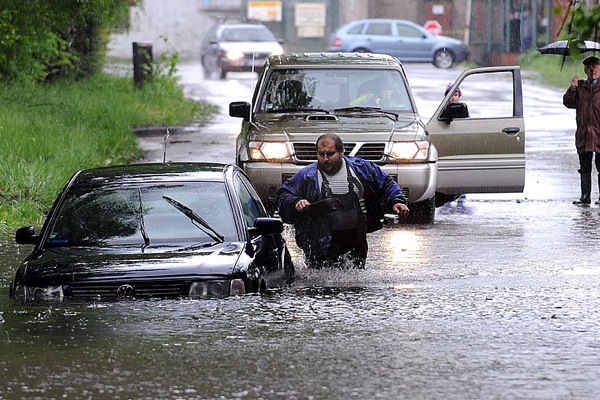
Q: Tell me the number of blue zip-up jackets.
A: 1